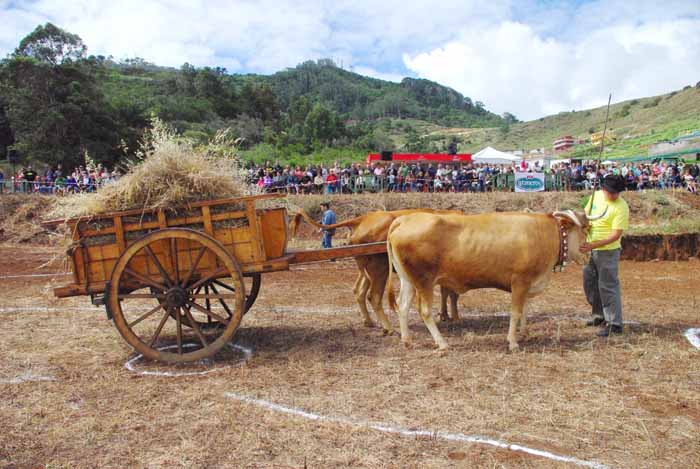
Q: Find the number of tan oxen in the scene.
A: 2